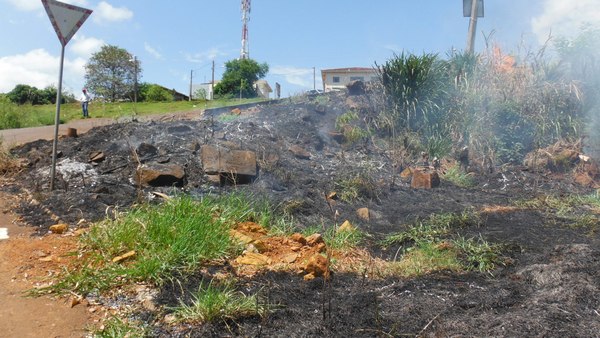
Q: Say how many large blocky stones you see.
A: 3